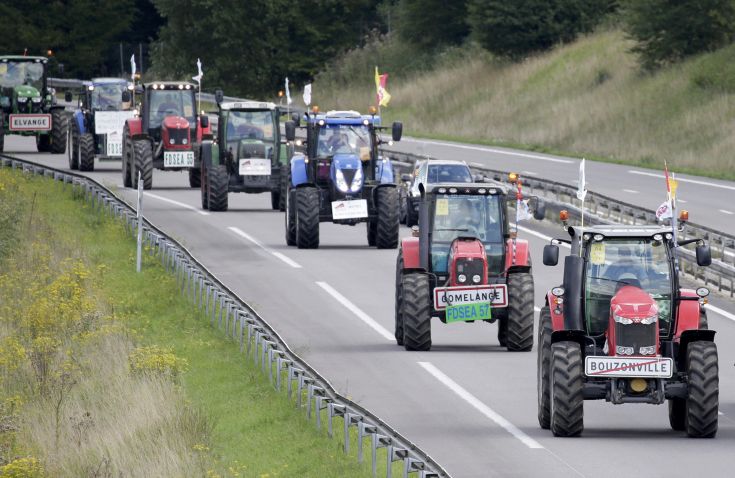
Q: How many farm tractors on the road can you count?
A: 7